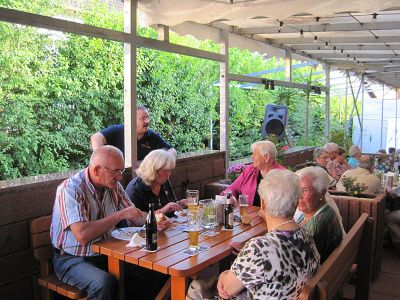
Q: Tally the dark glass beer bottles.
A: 2